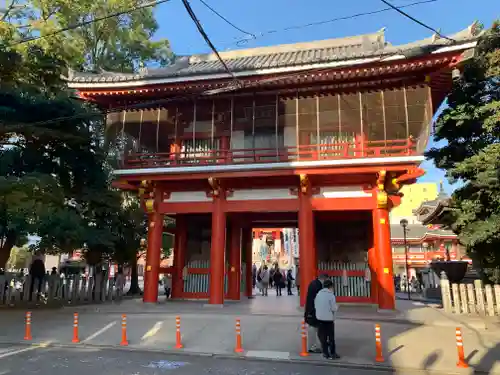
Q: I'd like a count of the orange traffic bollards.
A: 8